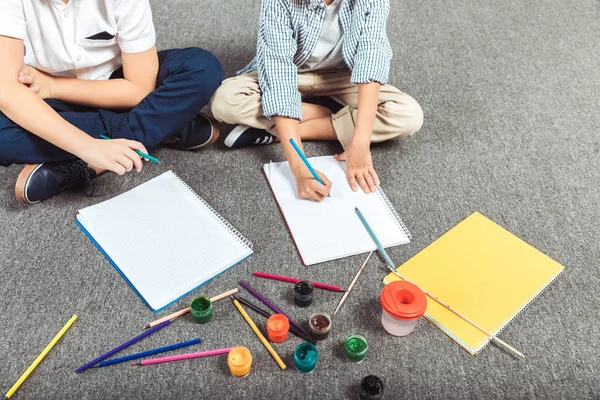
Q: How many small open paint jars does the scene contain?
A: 8